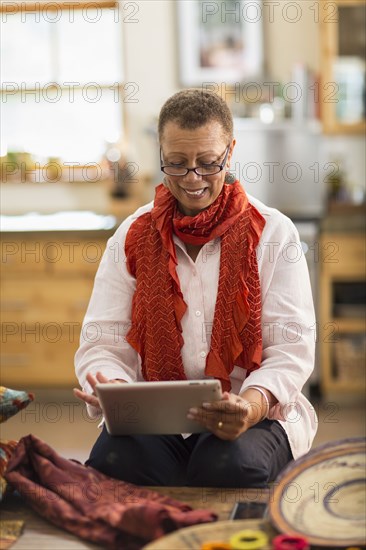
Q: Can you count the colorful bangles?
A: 3